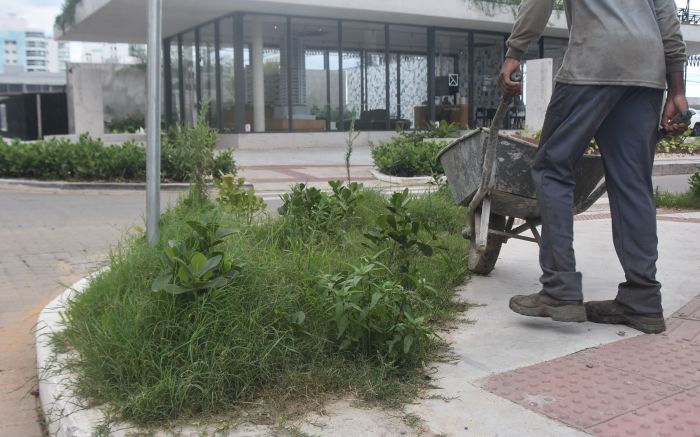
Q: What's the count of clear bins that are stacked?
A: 0